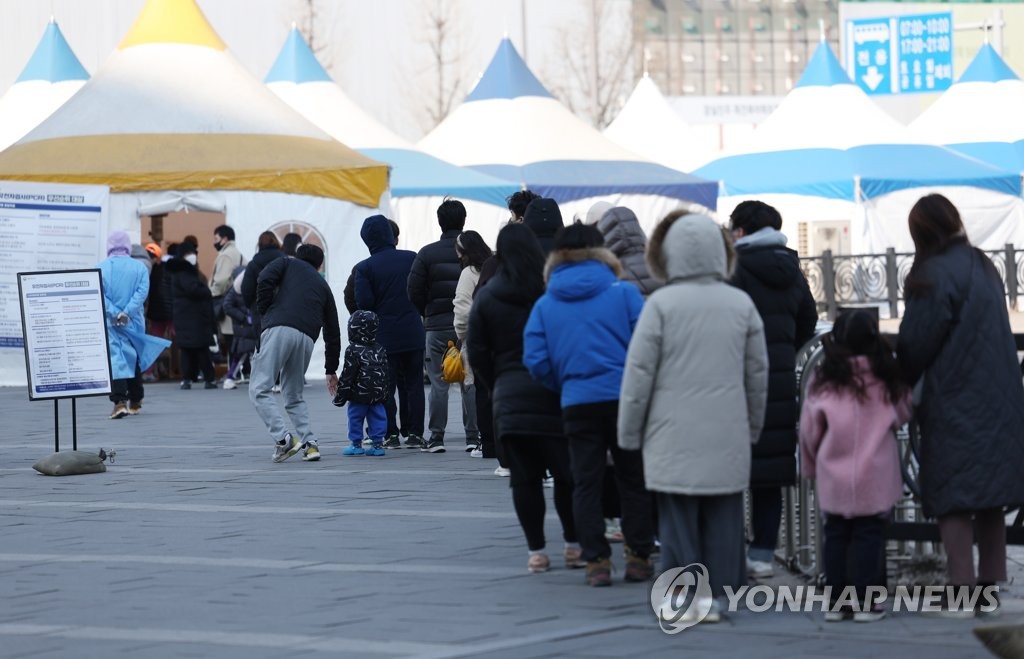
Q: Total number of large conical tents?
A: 7